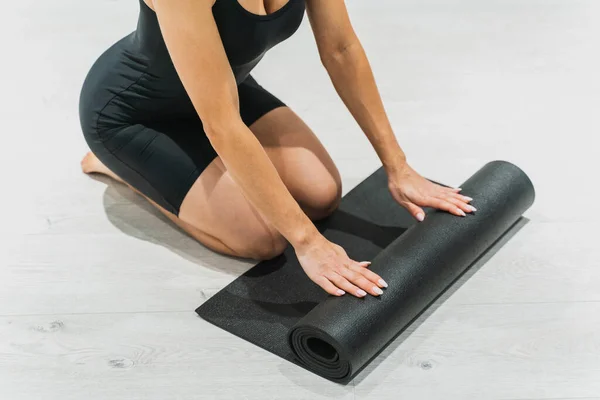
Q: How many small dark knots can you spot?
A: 3